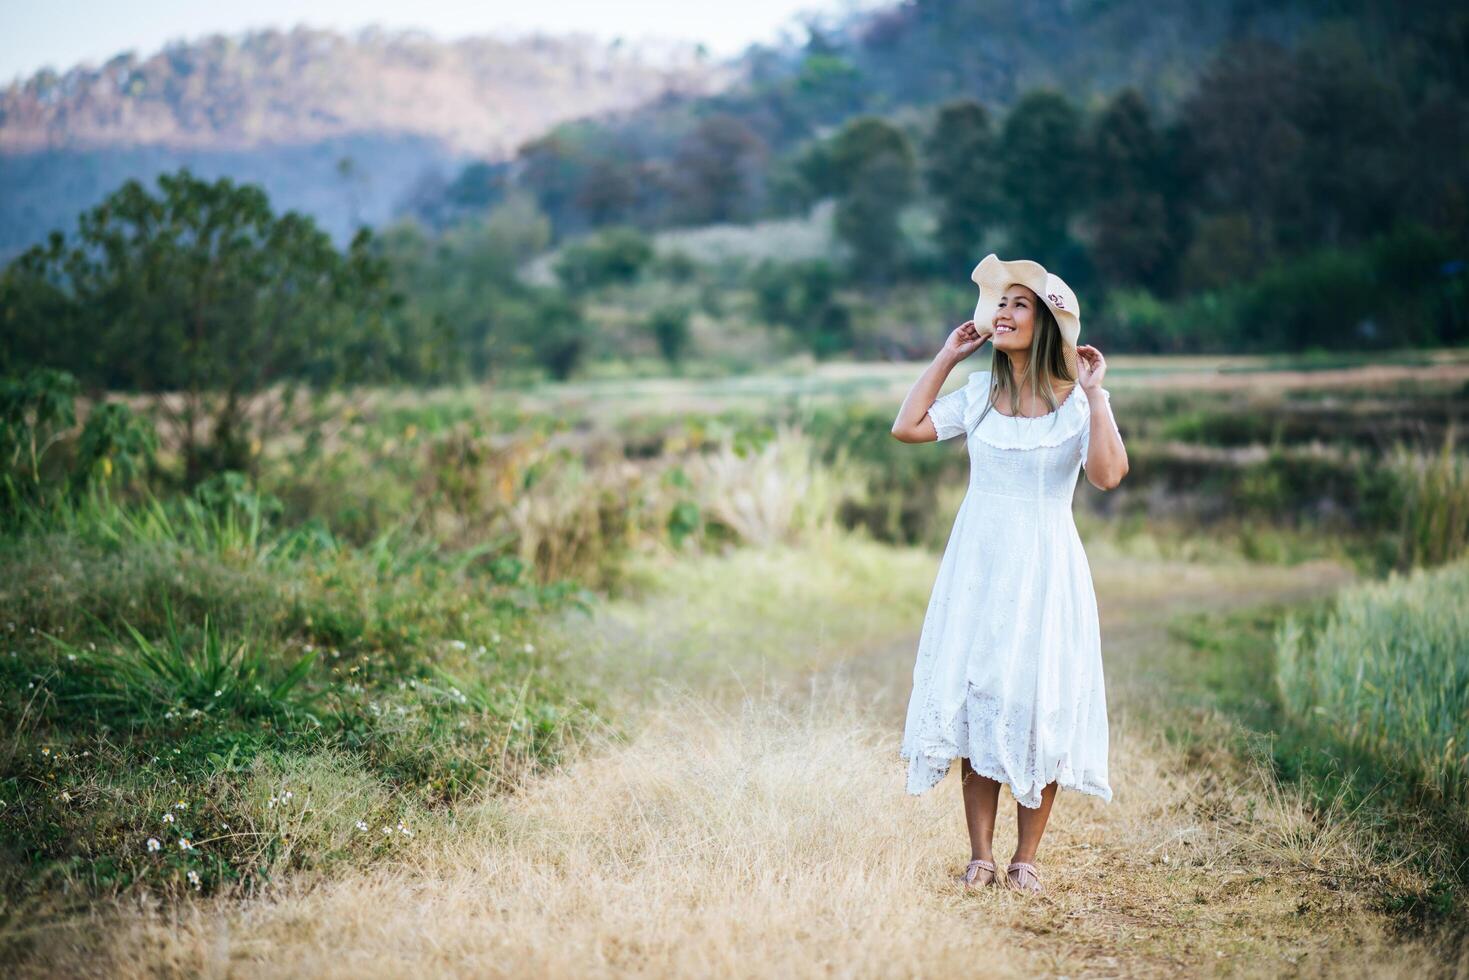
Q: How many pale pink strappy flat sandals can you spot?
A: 2